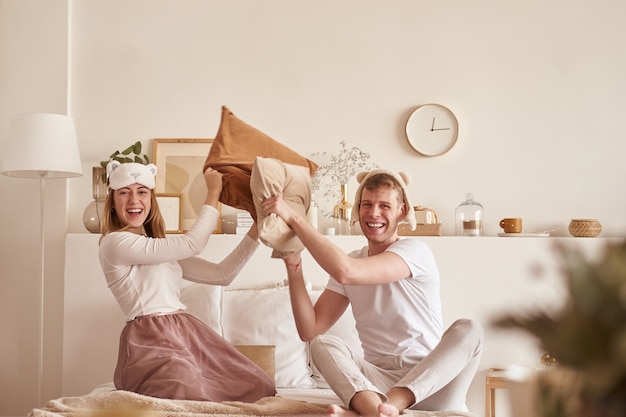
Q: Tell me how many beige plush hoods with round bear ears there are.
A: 1